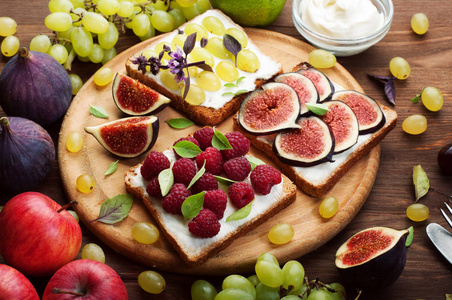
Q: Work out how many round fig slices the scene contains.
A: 6